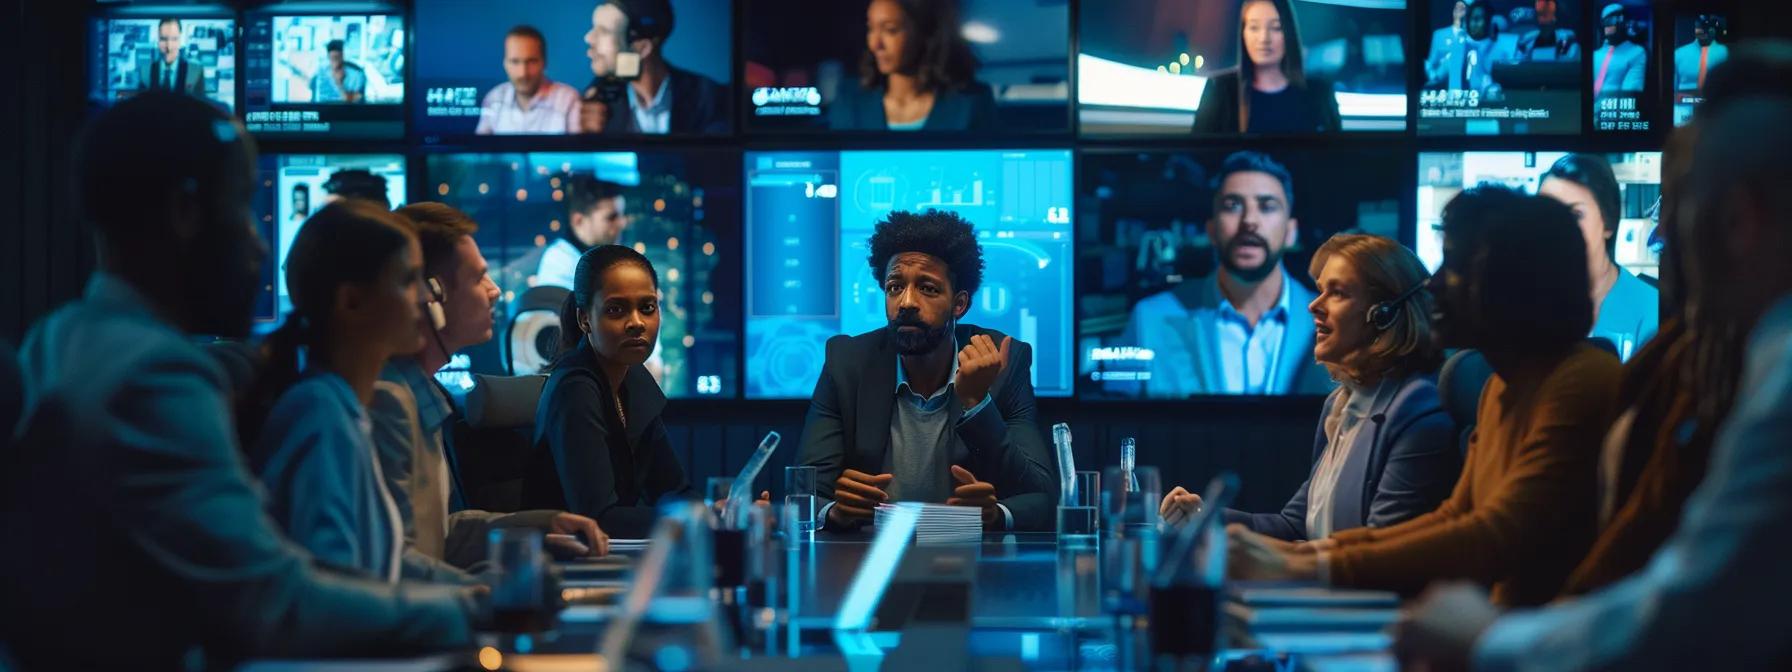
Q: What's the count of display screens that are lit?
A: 13